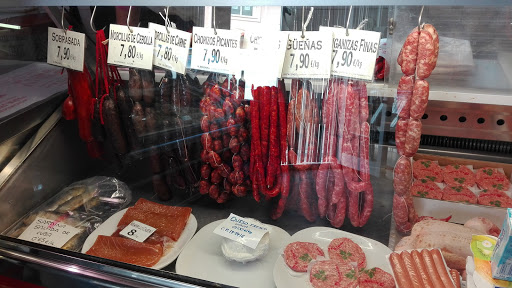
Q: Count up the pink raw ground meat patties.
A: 10